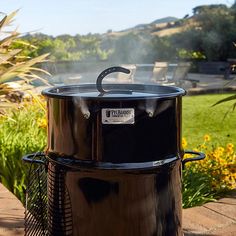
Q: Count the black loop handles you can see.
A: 2